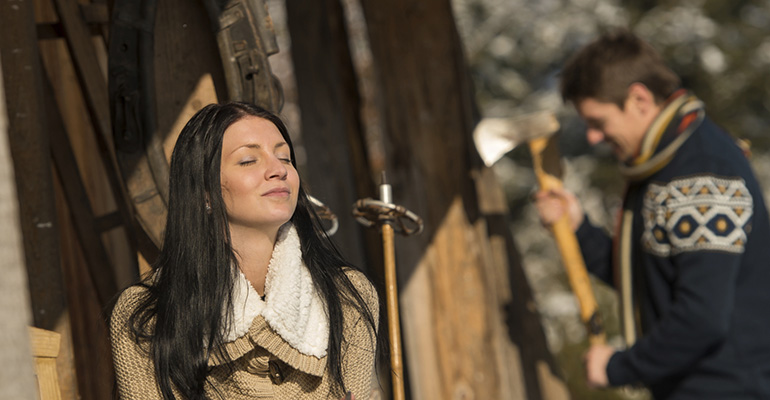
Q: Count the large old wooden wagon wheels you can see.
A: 0